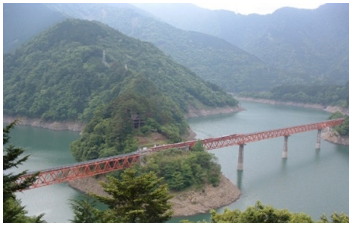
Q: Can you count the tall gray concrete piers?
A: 3